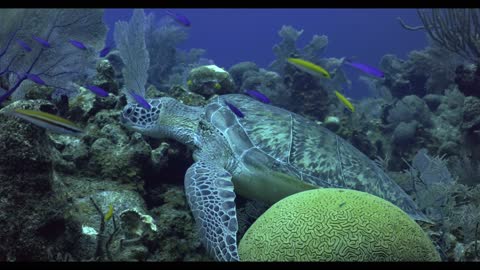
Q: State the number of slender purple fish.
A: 11